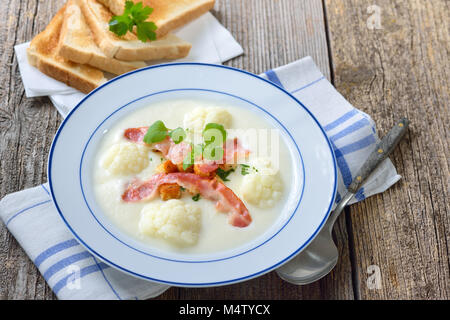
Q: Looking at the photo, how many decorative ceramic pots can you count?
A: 0